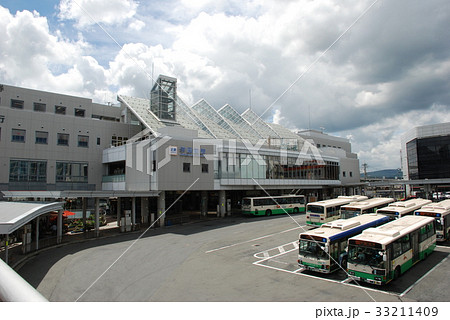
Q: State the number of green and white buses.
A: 7